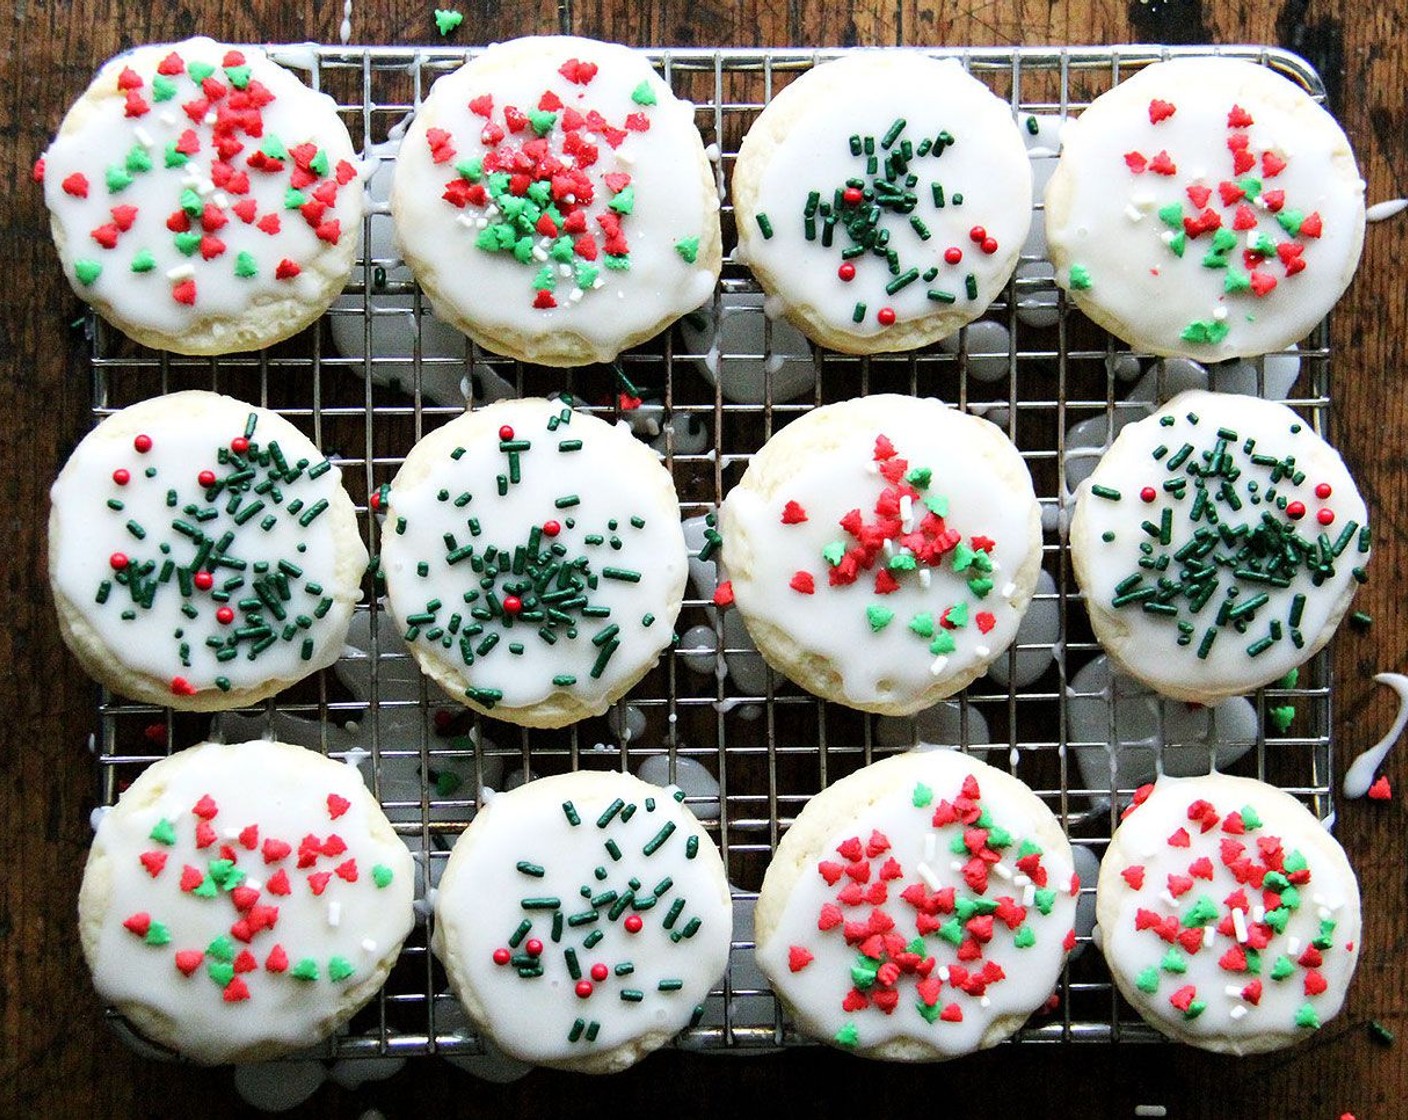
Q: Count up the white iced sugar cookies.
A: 12